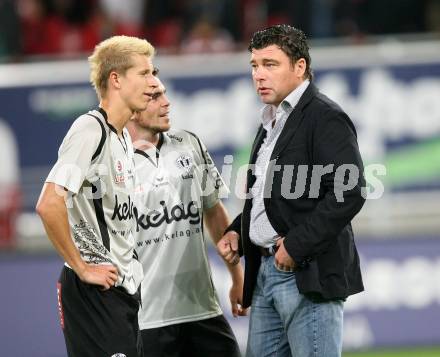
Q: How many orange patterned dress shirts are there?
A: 0